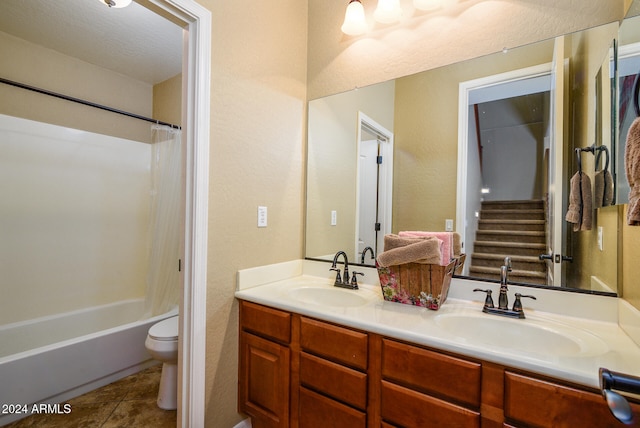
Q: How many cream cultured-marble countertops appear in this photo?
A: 1